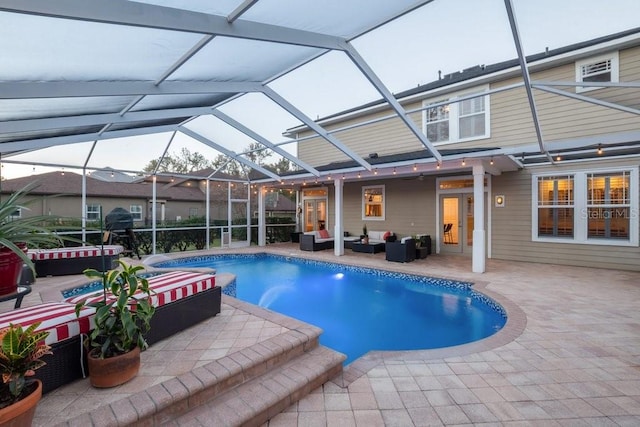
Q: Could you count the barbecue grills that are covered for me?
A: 1